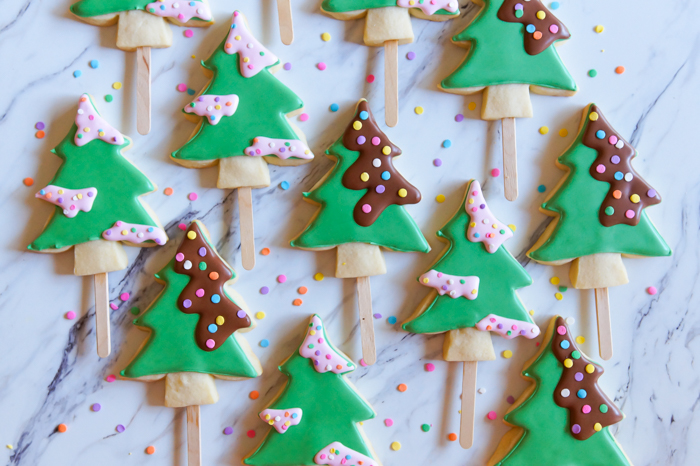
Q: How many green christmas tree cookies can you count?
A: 11